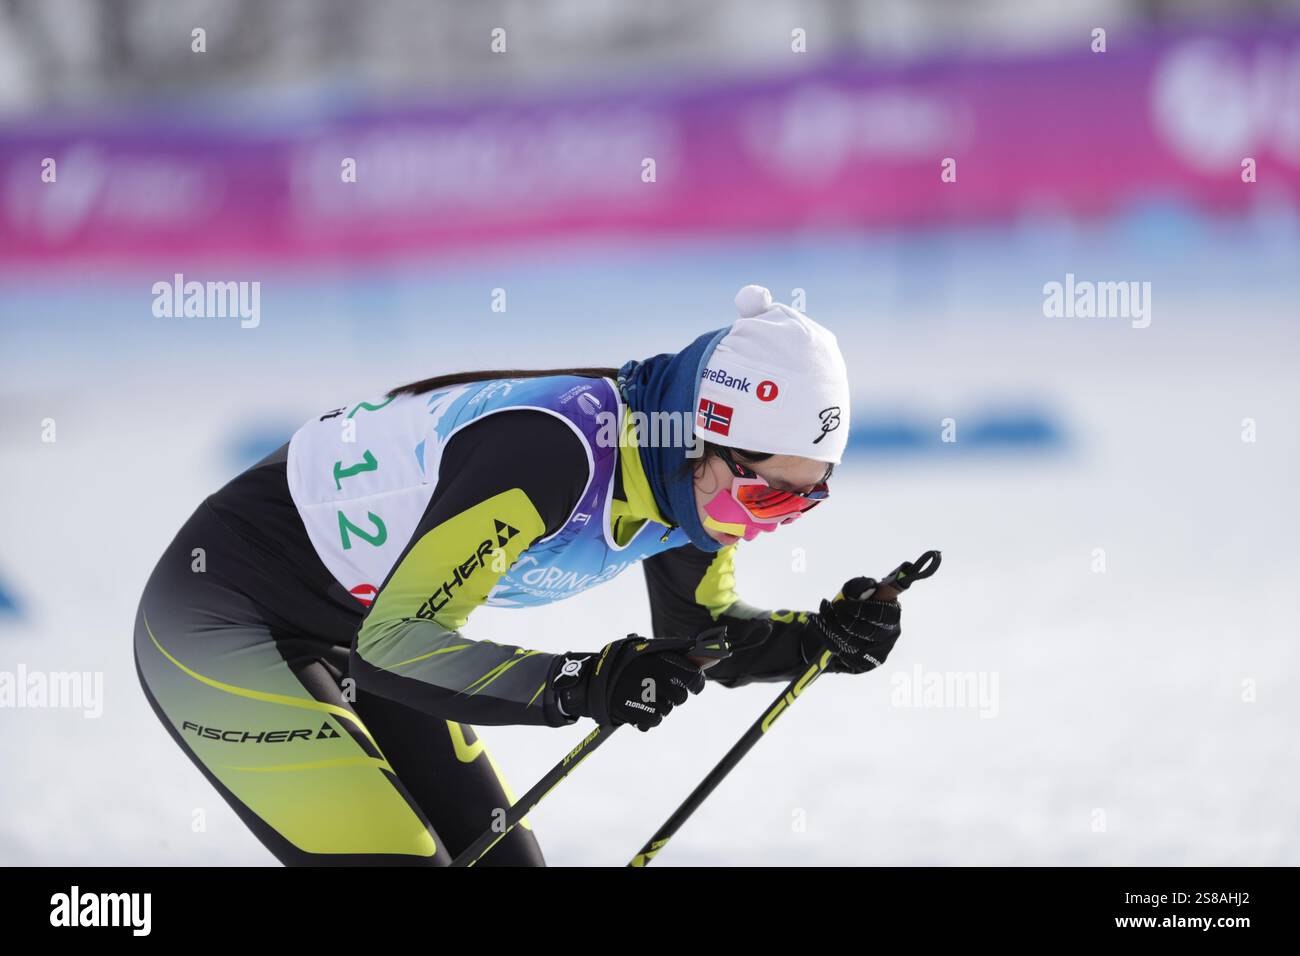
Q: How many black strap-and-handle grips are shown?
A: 2